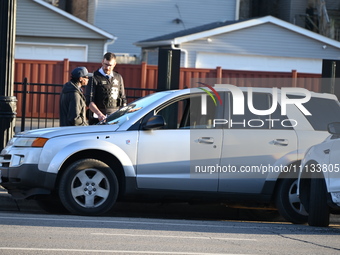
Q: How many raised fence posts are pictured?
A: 4